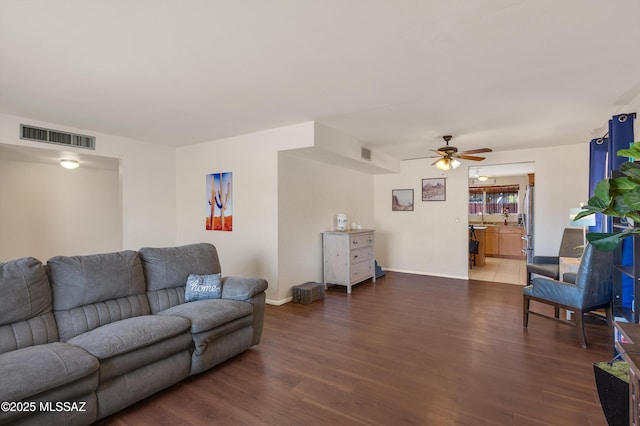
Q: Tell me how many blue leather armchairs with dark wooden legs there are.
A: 2